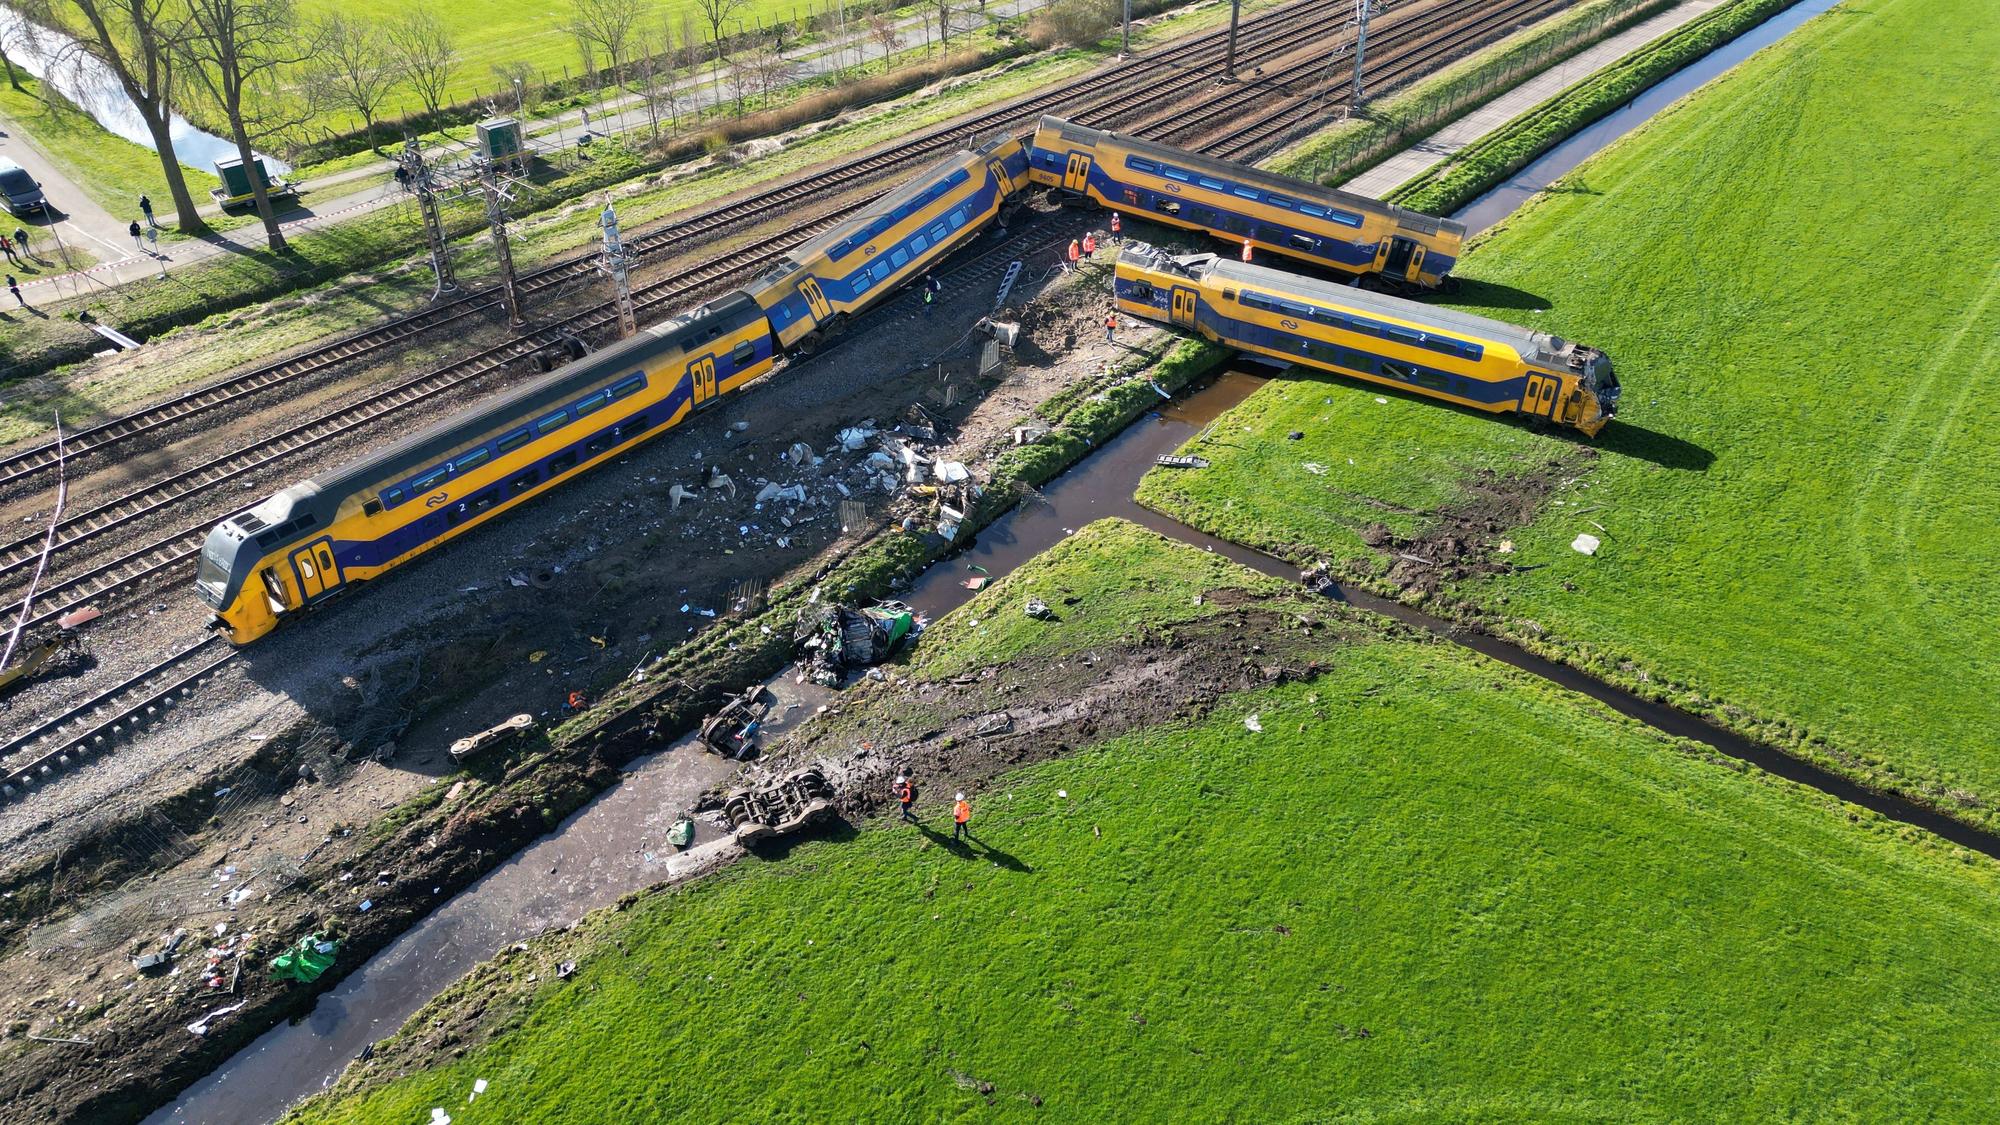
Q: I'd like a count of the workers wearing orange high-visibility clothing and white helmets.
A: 5